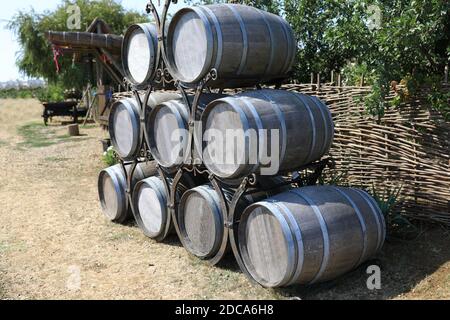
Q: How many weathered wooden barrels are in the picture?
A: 9